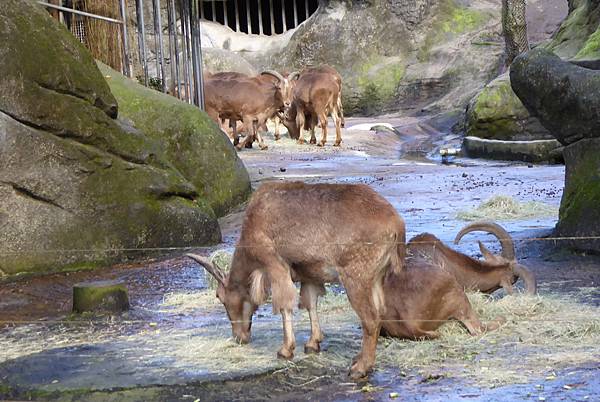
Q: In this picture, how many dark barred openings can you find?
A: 1